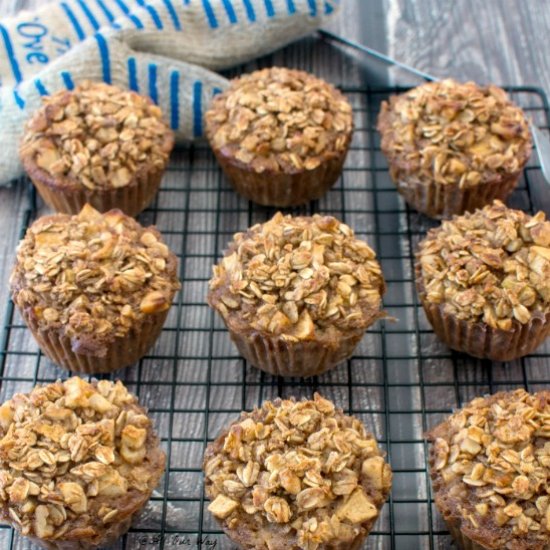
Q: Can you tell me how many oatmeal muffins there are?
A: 9